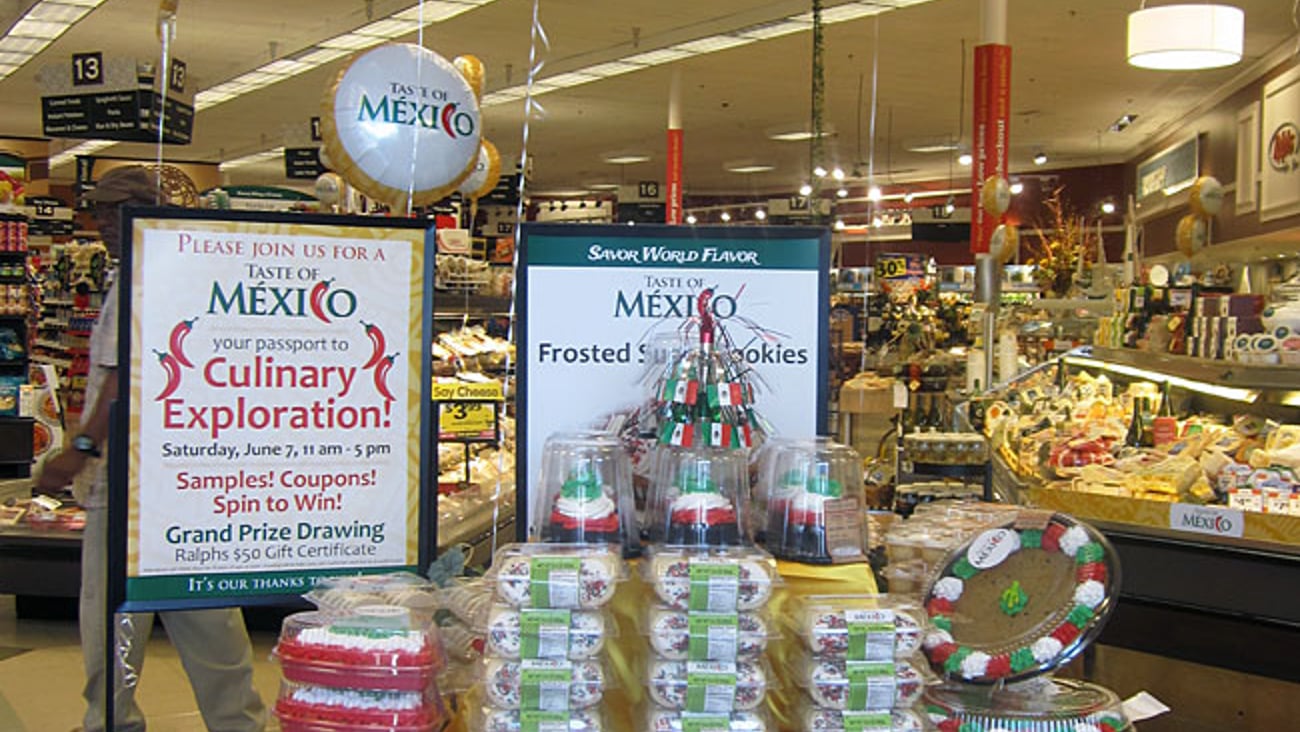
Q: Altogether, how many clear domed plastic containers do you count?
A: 3